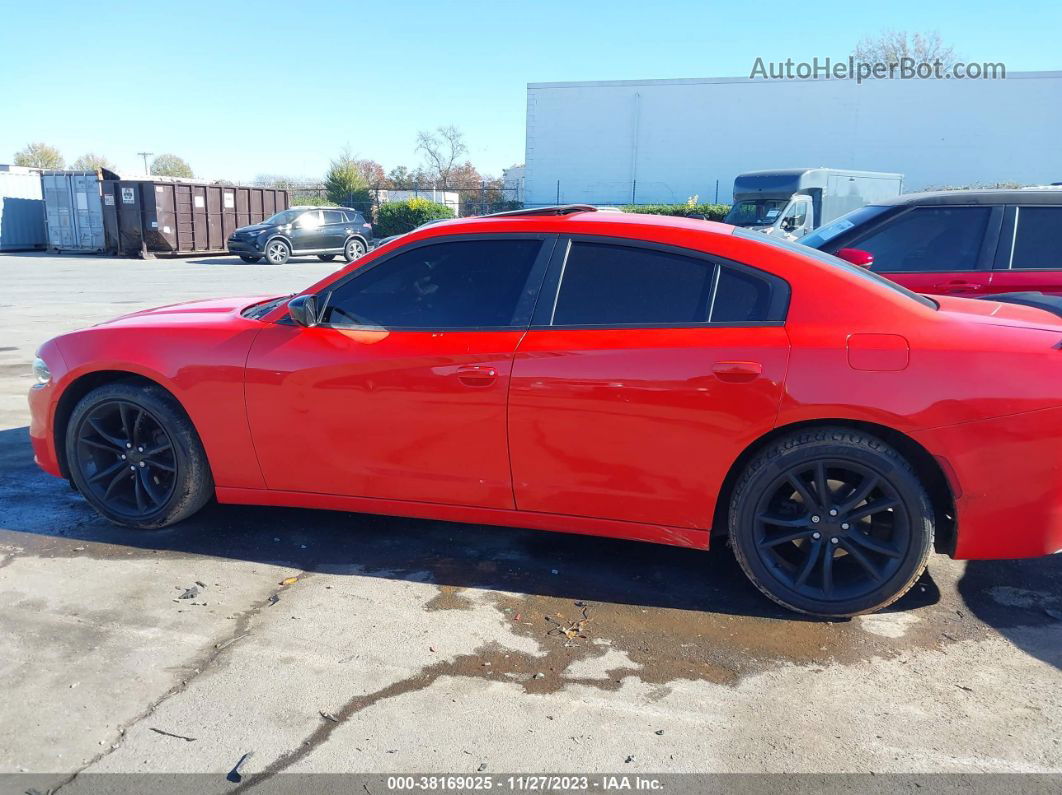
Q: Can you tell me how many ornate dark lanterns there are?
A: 0